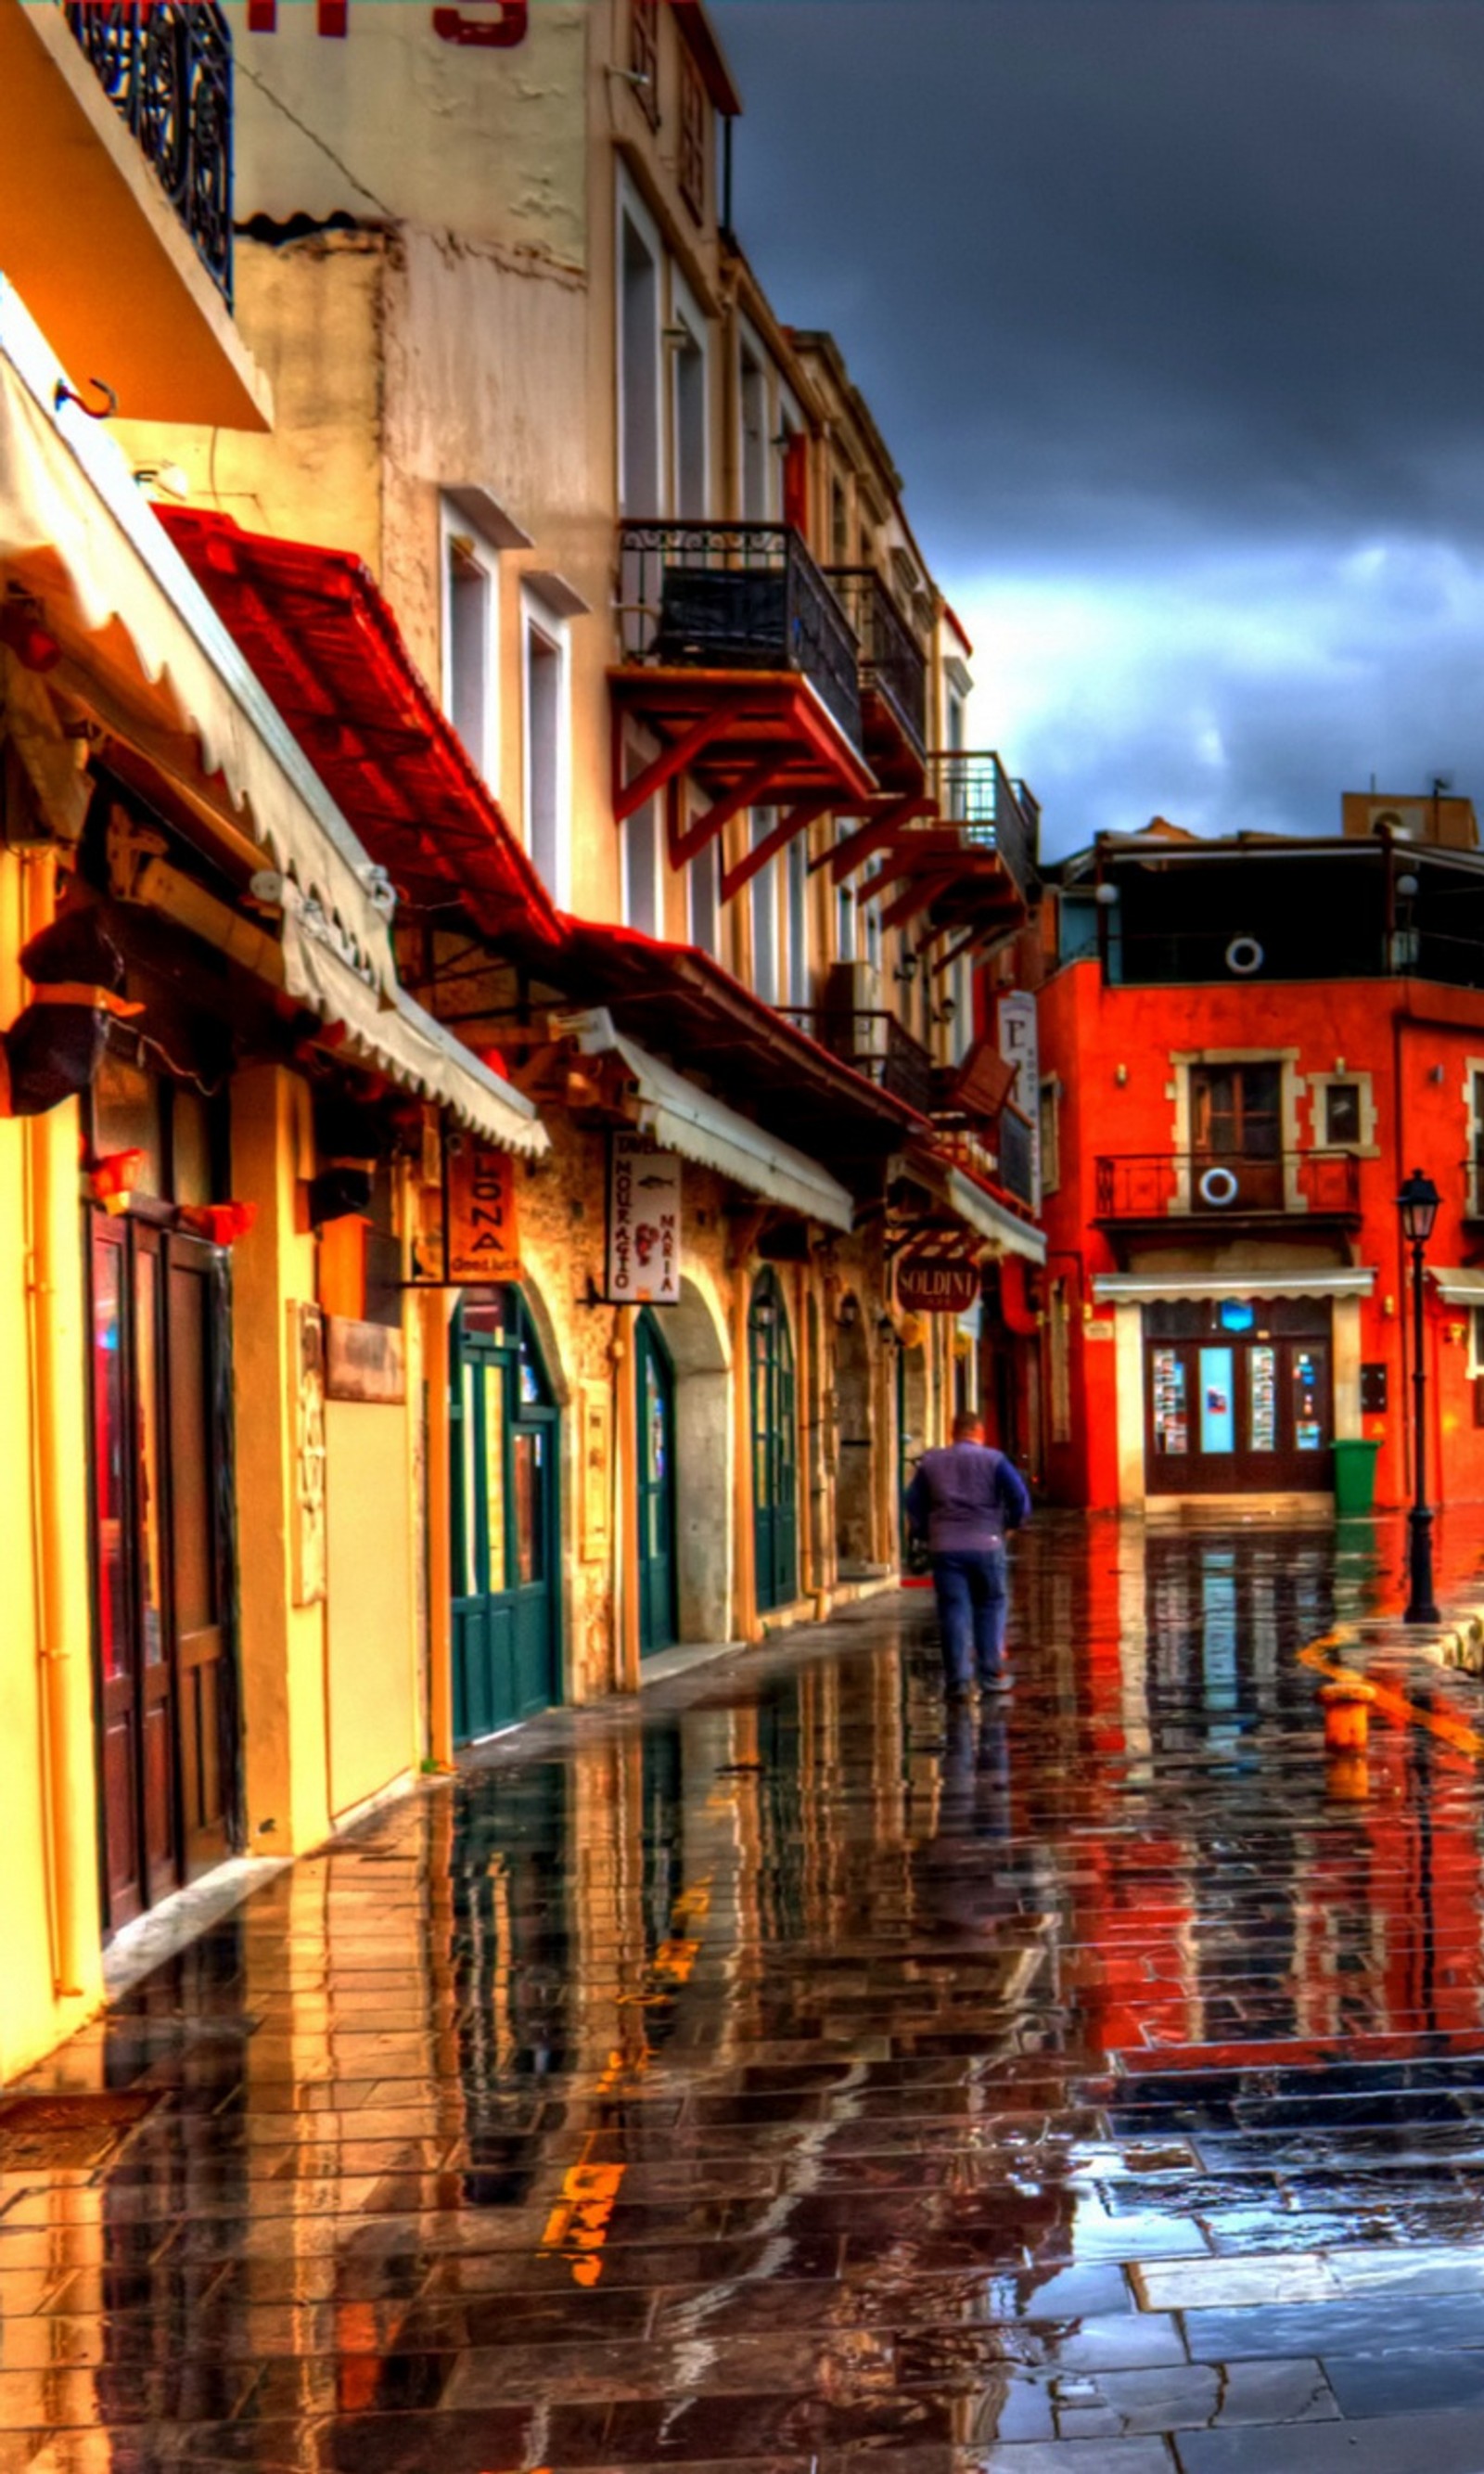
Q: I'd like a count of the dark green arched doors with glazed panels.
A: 3